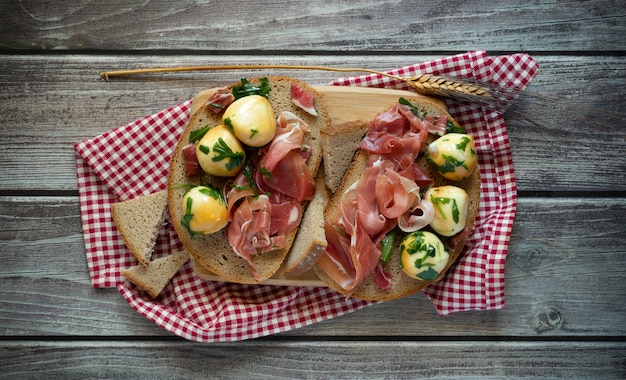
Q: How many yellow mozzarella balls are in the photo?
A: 6